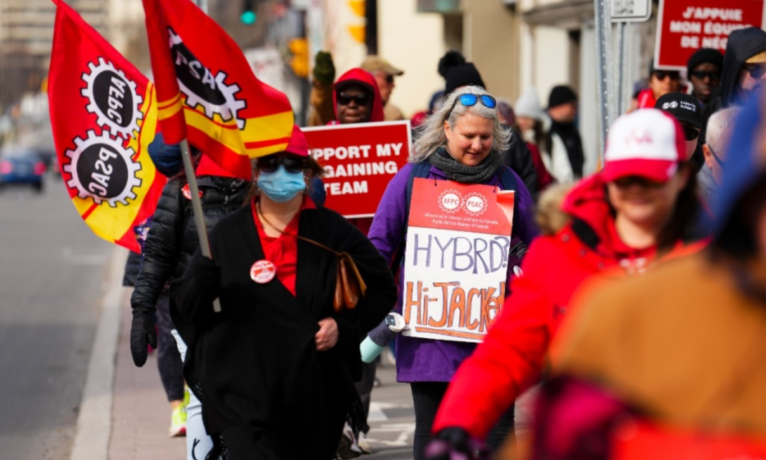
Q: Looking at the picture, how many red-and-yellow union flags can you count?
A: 2